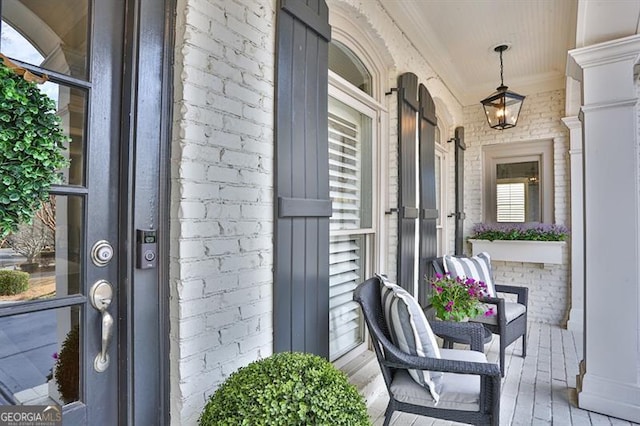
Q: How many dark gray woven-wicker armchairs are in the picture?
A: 2